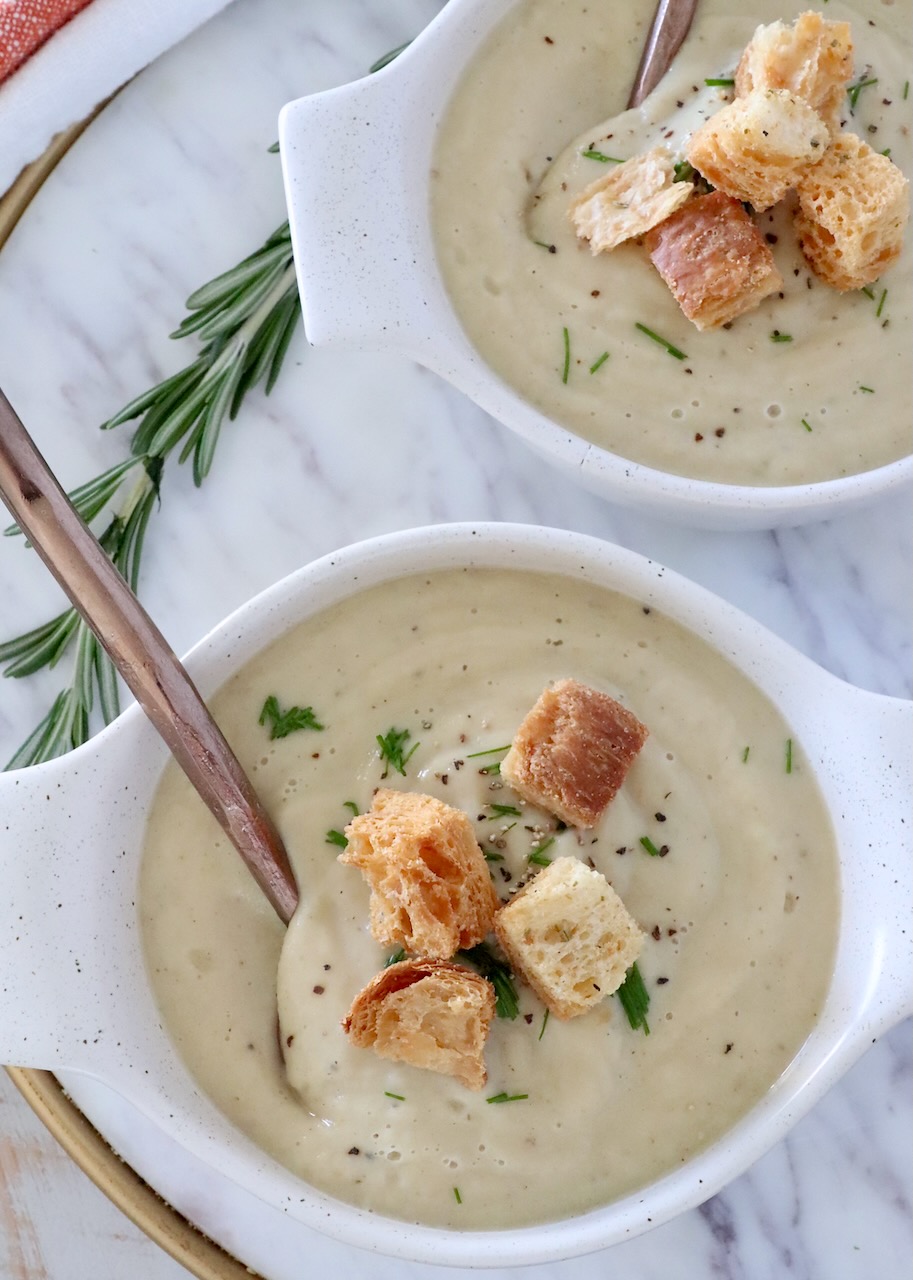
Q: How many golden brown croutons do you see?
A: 9